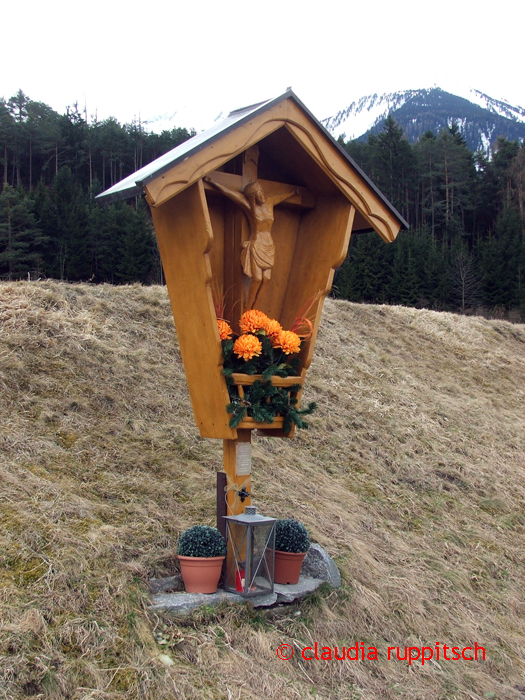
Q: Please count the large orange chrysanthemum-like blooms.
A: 5